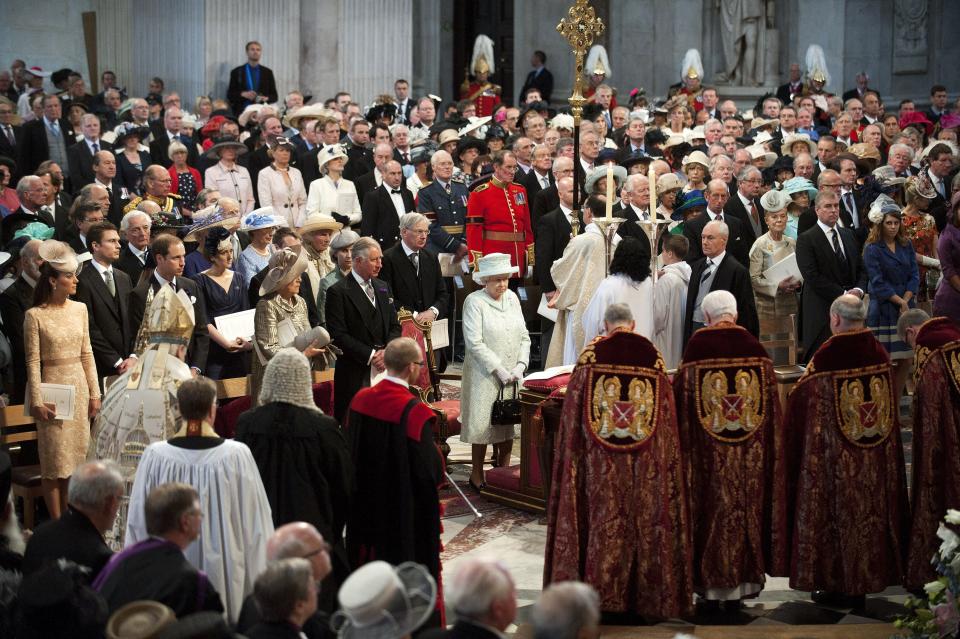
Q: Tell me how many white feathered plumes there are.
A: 4